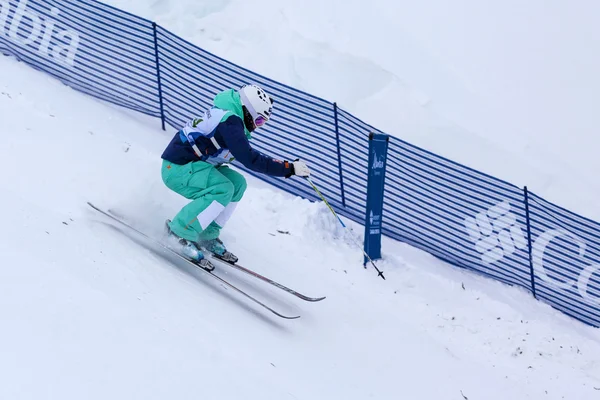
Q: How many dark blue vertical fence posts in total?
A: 3